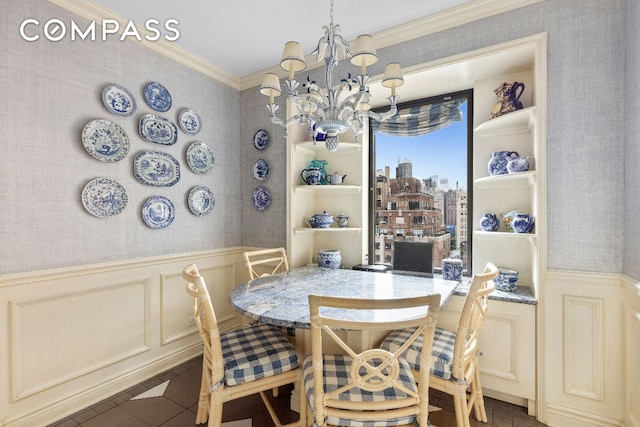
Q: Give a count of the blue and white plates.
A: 13